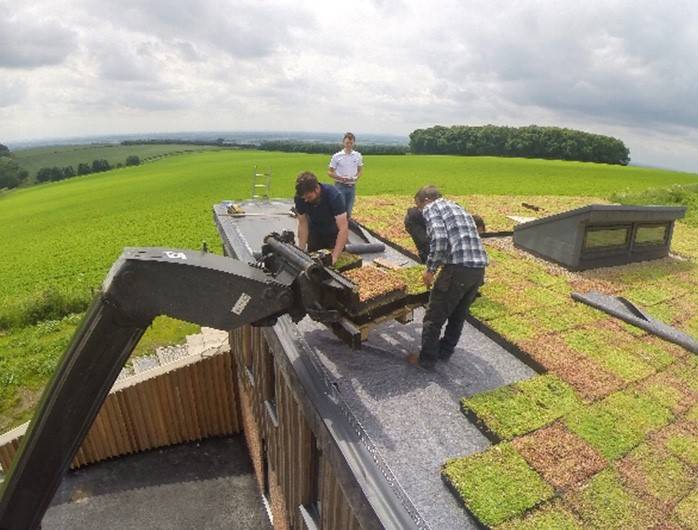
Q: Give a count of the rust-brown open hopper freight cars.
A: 0